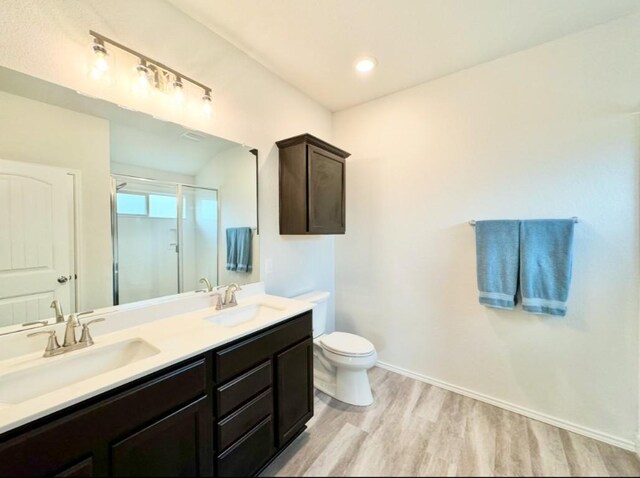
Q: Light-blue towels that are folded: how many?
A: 2